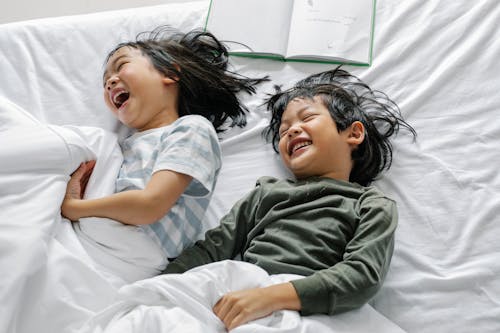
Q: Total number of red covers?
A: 0